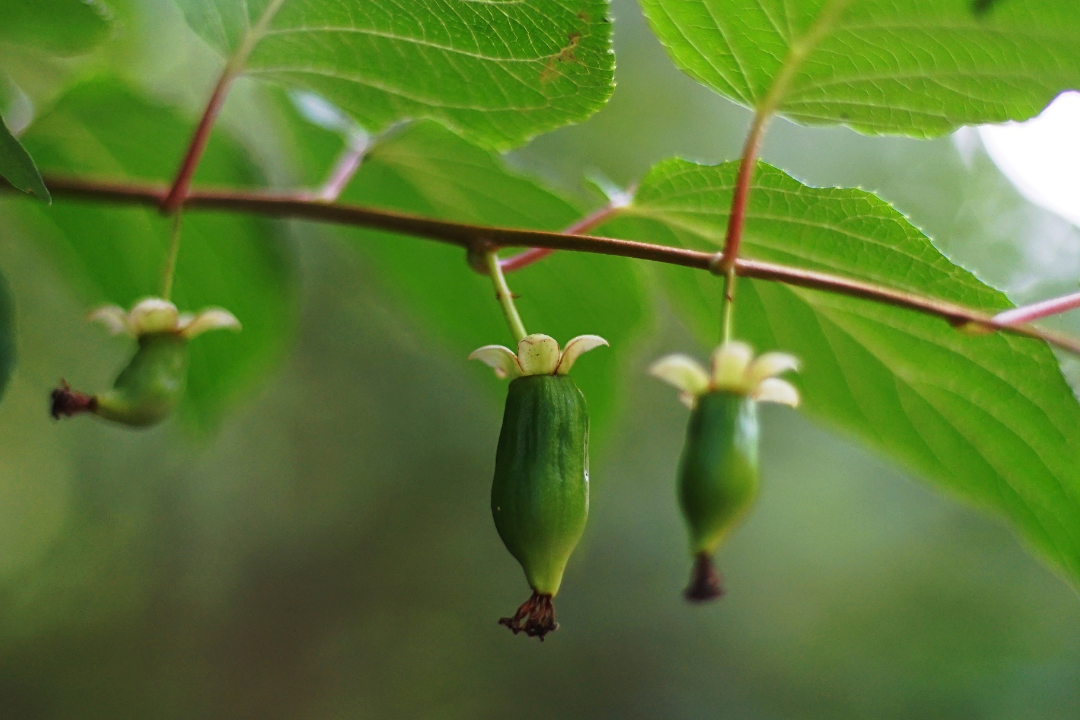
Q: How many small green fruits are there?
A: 3